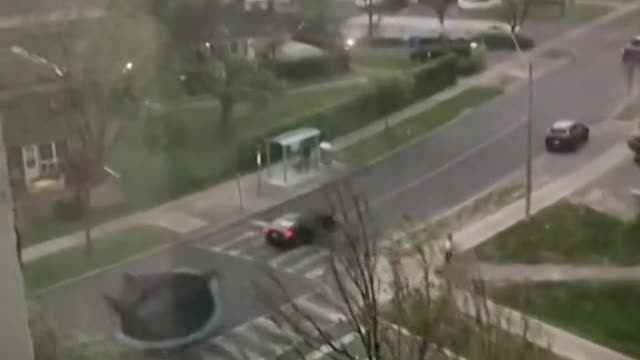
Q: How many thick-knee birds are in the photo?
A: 0